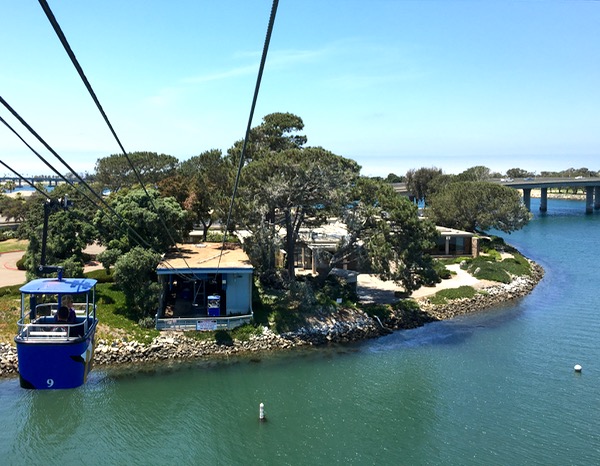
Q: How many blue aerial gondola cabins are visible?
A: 2